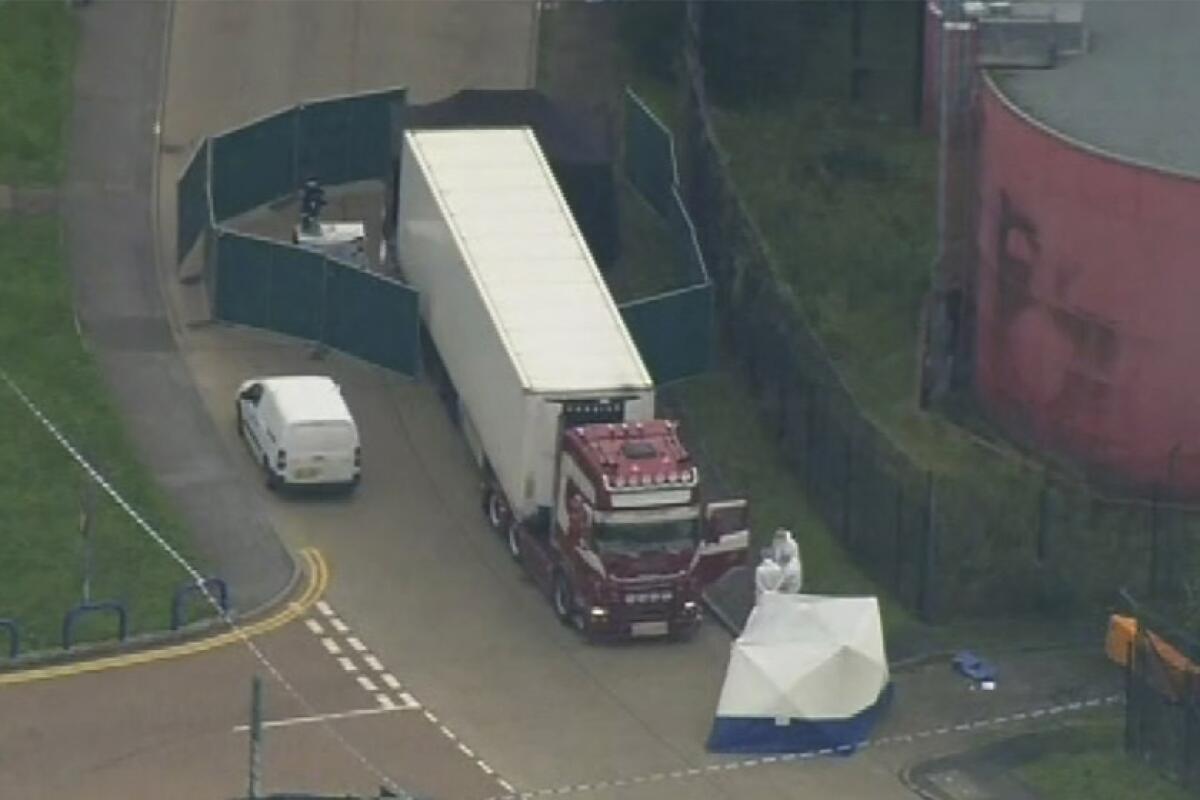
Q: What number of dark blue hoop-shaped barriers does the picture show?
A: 3